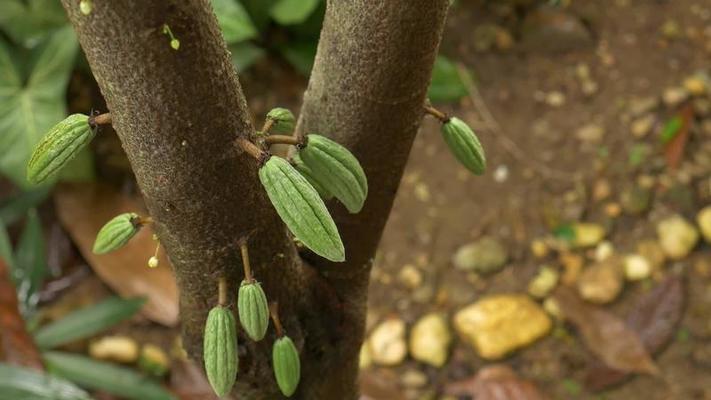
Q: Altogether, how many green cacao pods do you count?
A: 10